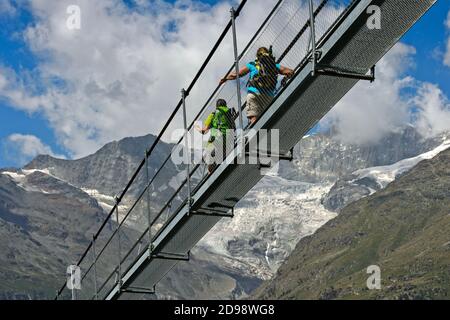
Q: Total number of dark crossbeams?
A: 5